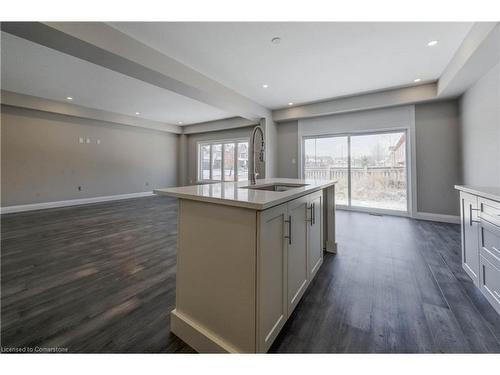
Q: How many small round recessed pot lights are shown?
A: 7